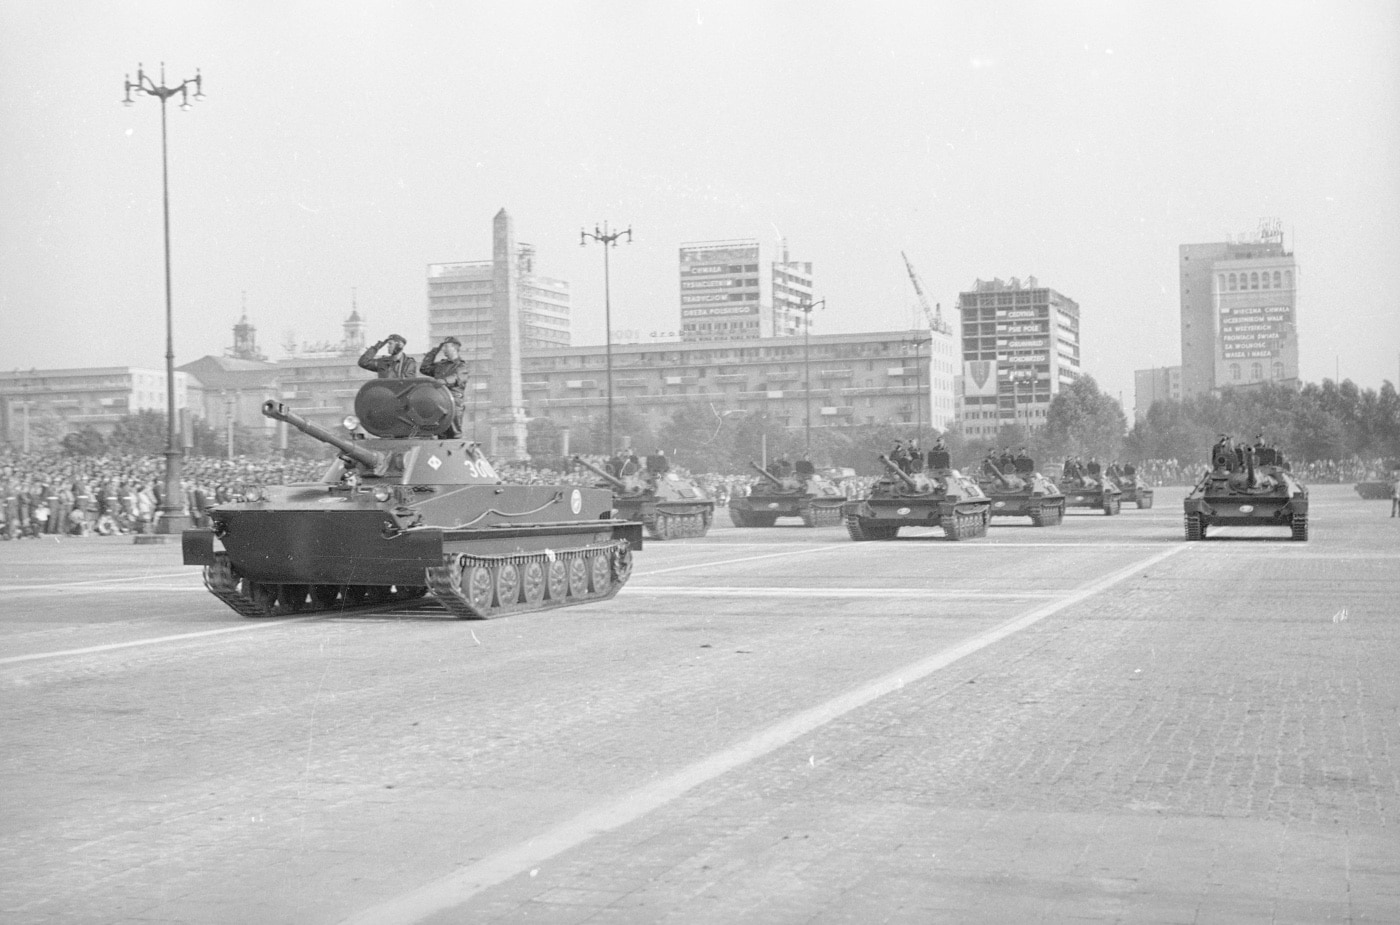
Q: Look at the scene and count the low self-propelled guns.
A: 7